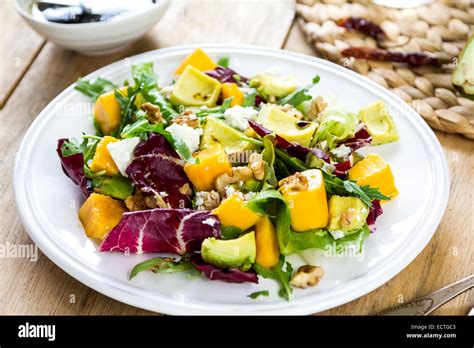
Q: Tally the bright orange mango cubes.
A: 10